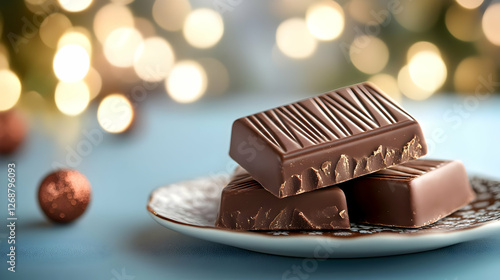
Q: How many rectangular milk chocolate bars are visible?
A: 3